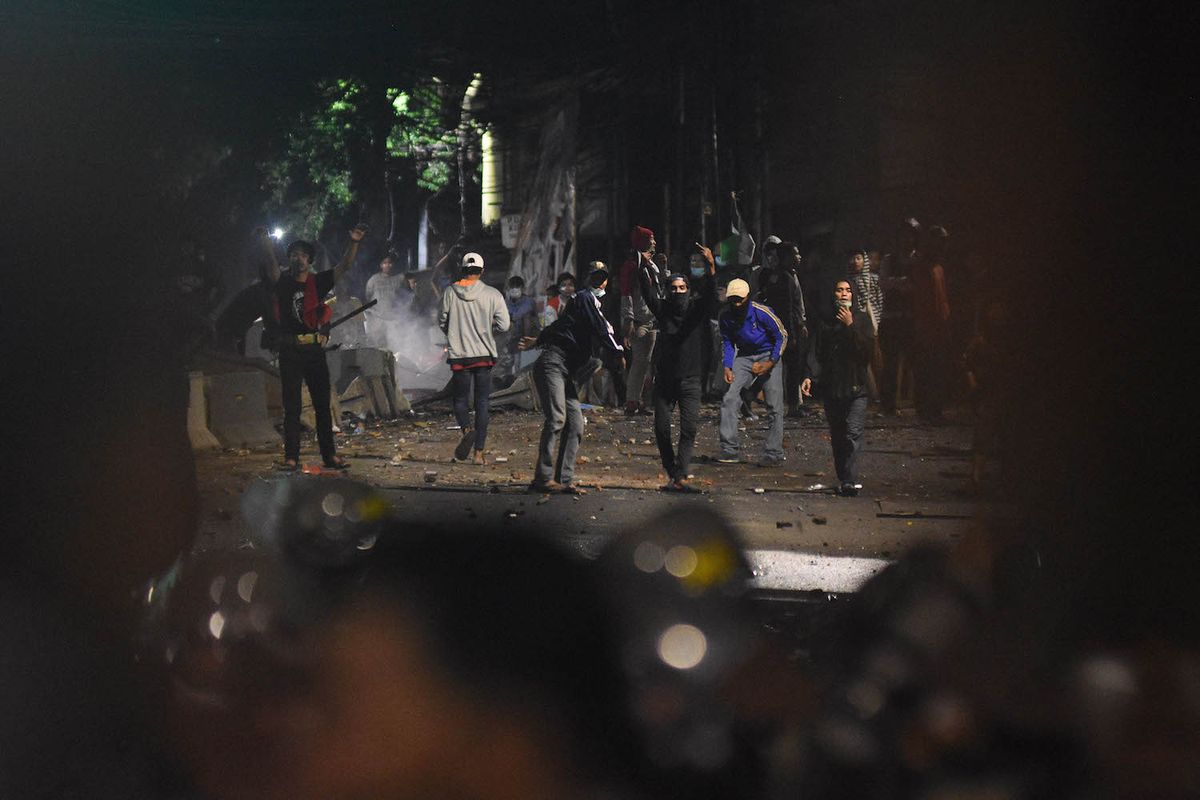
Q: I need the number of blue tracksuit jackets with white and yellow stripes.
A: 1